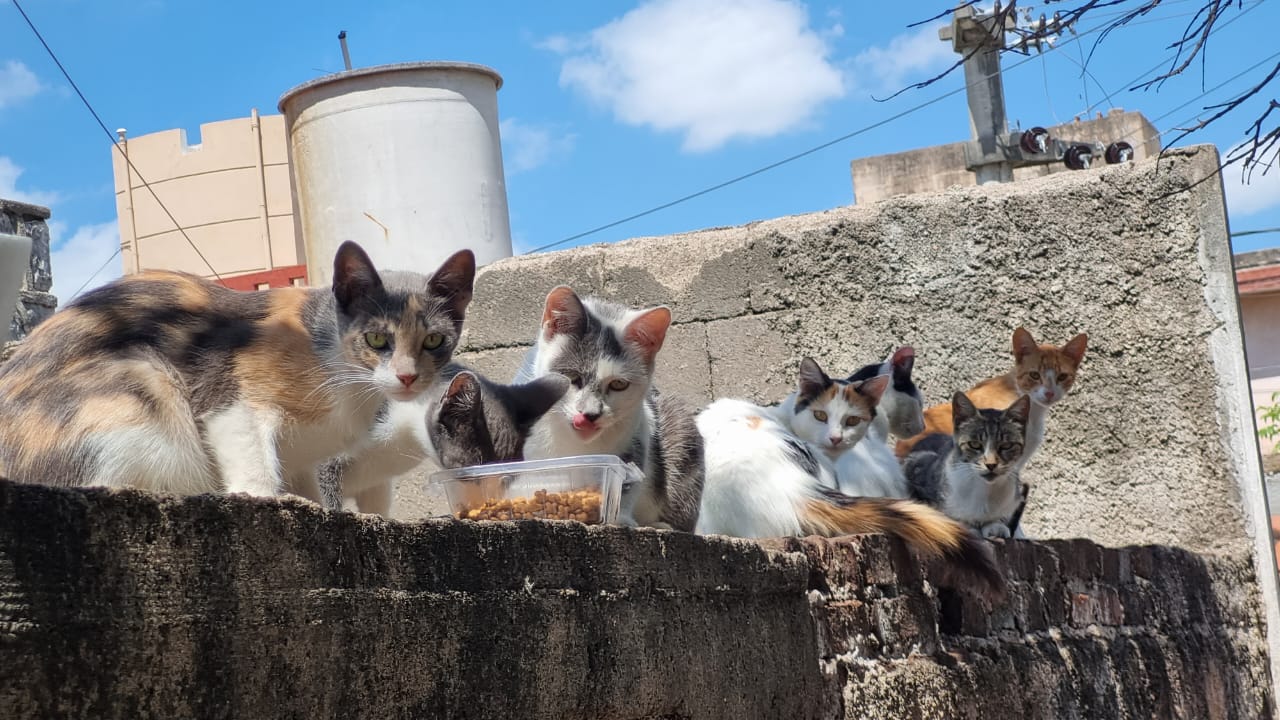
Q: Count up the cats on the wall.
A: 7